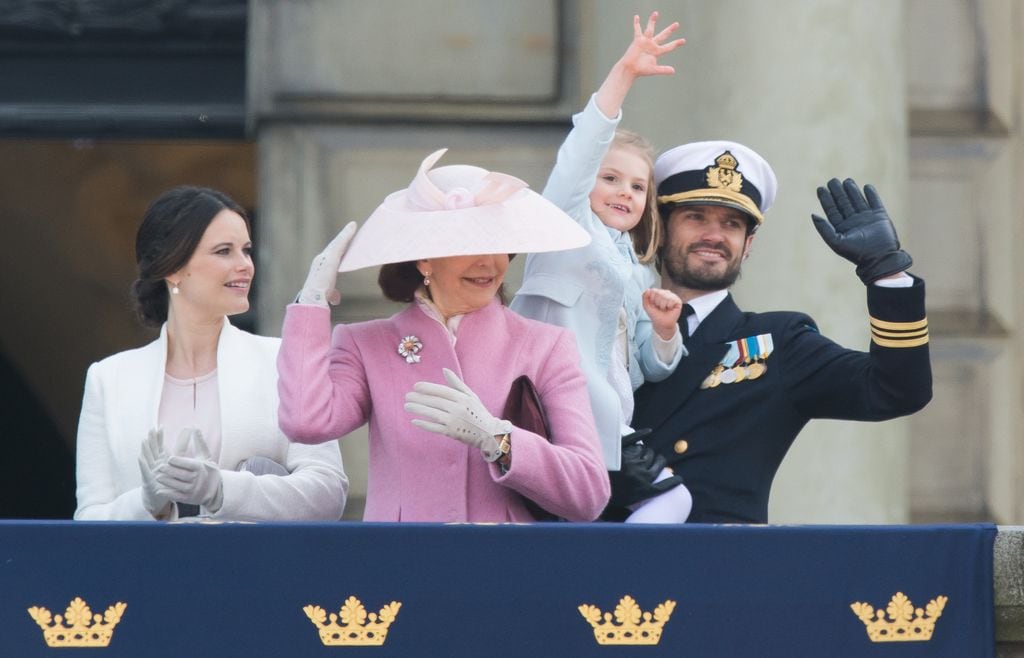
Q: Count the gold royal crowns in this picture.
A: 4